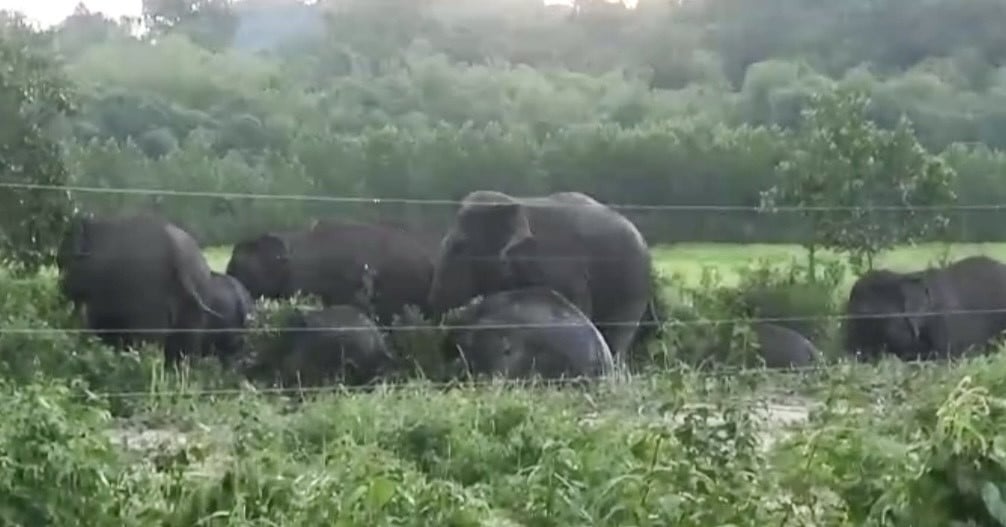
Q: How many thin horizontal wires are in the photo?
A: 3